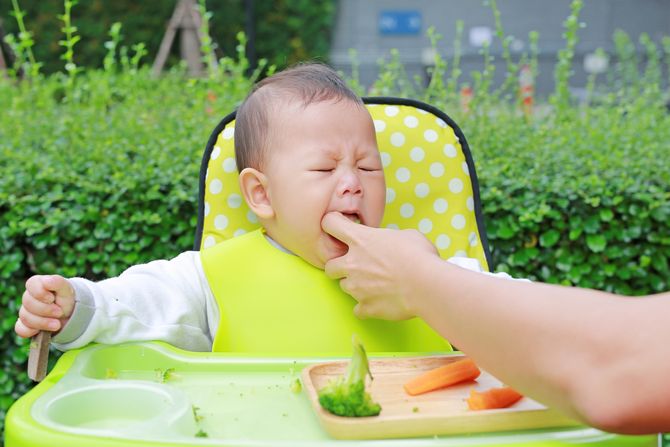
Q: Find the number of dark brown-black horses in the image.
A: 0